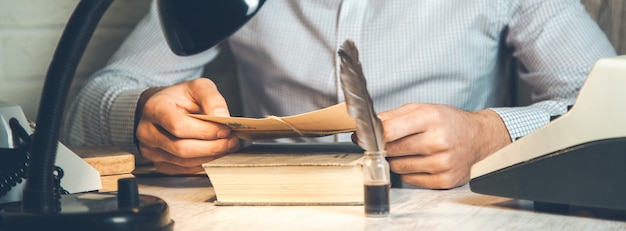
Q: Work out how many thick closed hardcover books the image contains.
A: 1